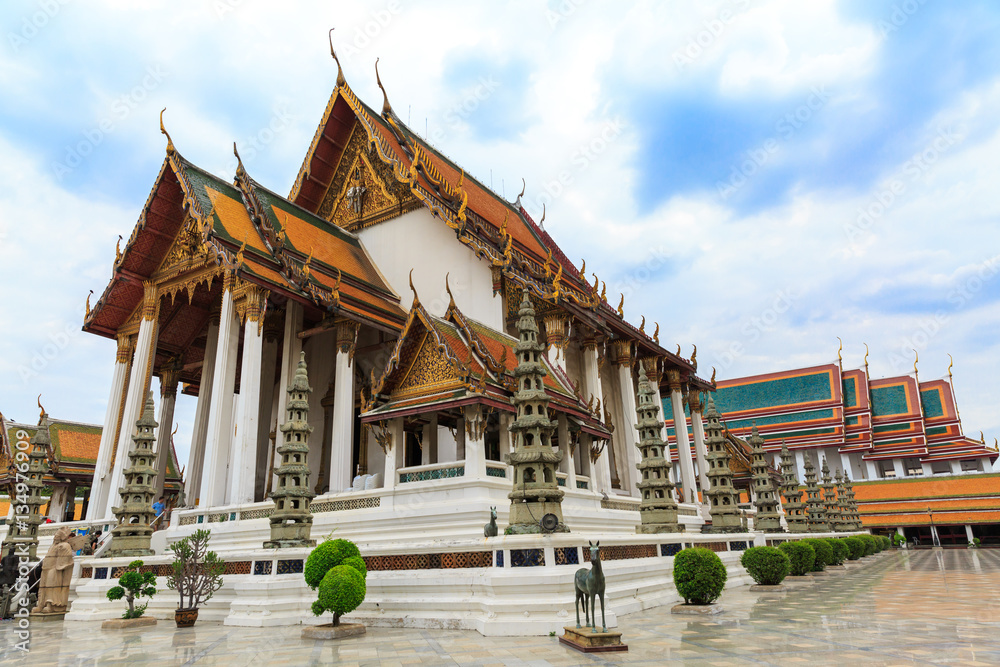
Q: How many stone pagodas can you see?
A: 12